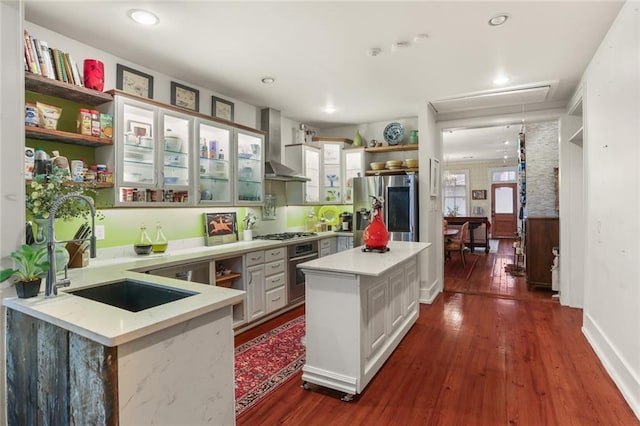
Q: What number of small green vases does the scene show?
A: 2